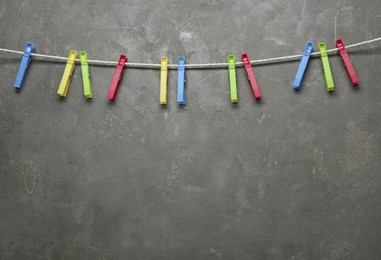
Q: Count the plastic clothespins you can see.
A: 11